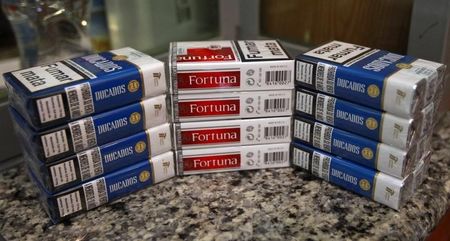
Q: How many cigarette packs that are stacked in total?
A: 12